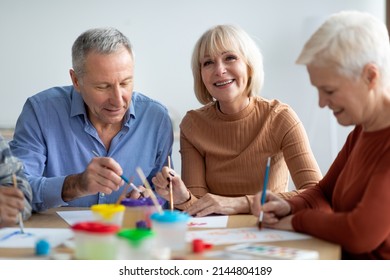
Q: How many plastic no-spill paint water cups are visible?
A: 5